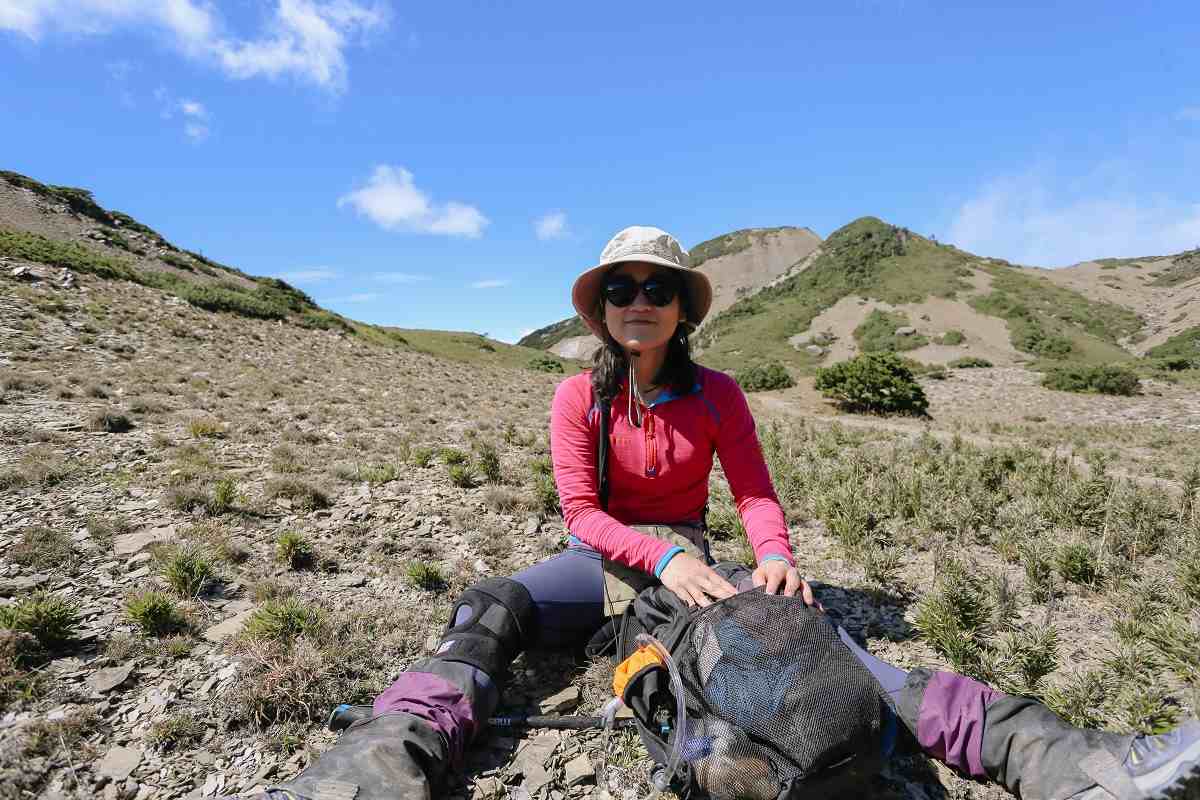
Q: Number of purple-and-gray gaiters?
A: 2